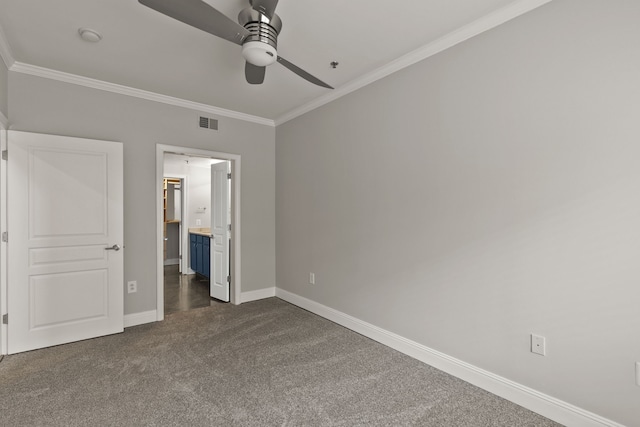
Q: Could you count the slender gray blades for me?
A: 4